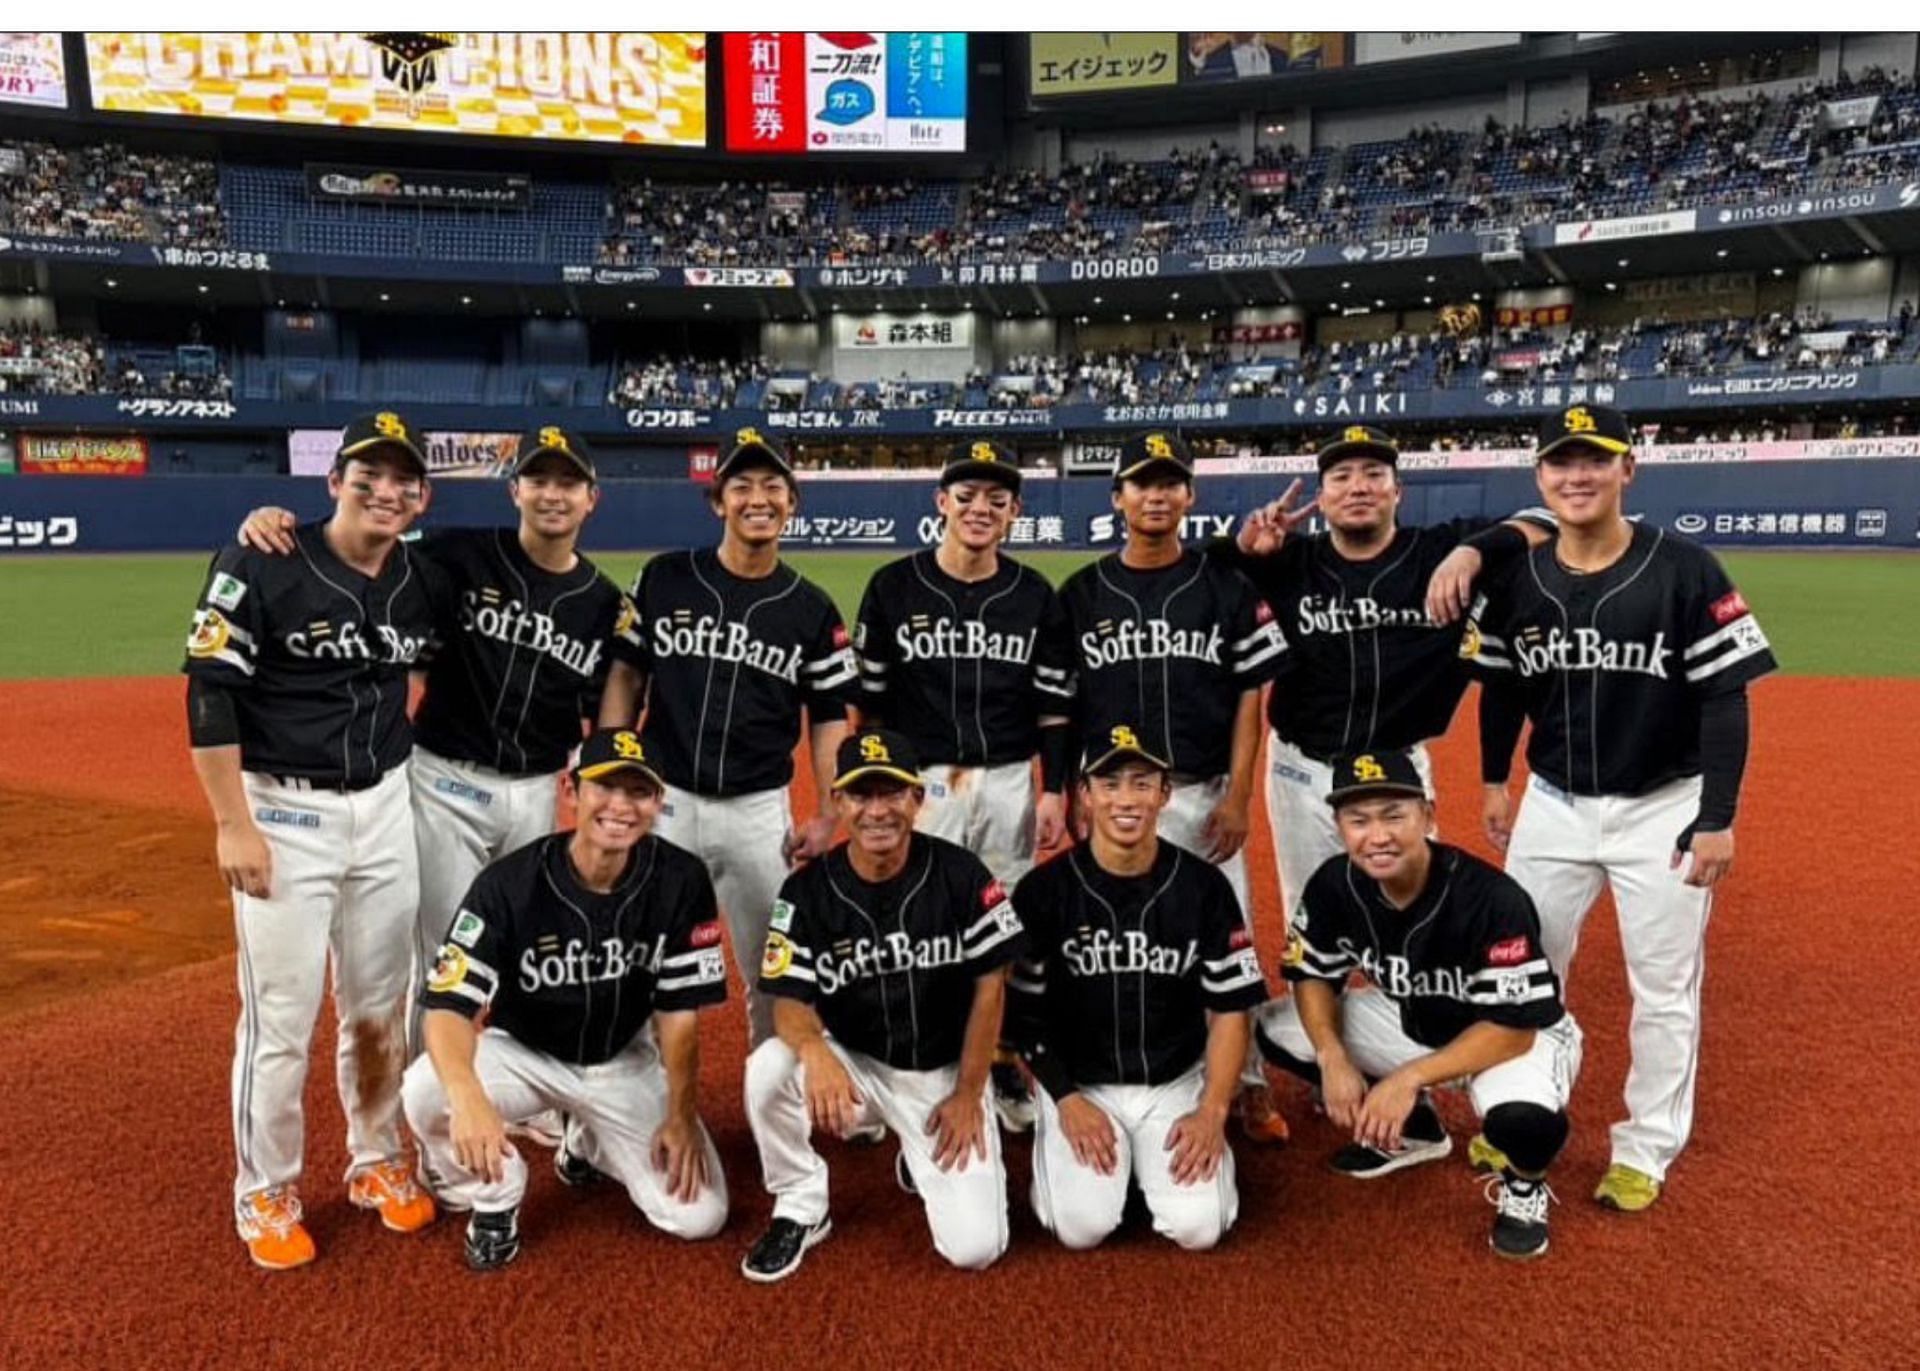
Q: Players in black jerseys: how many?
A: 11